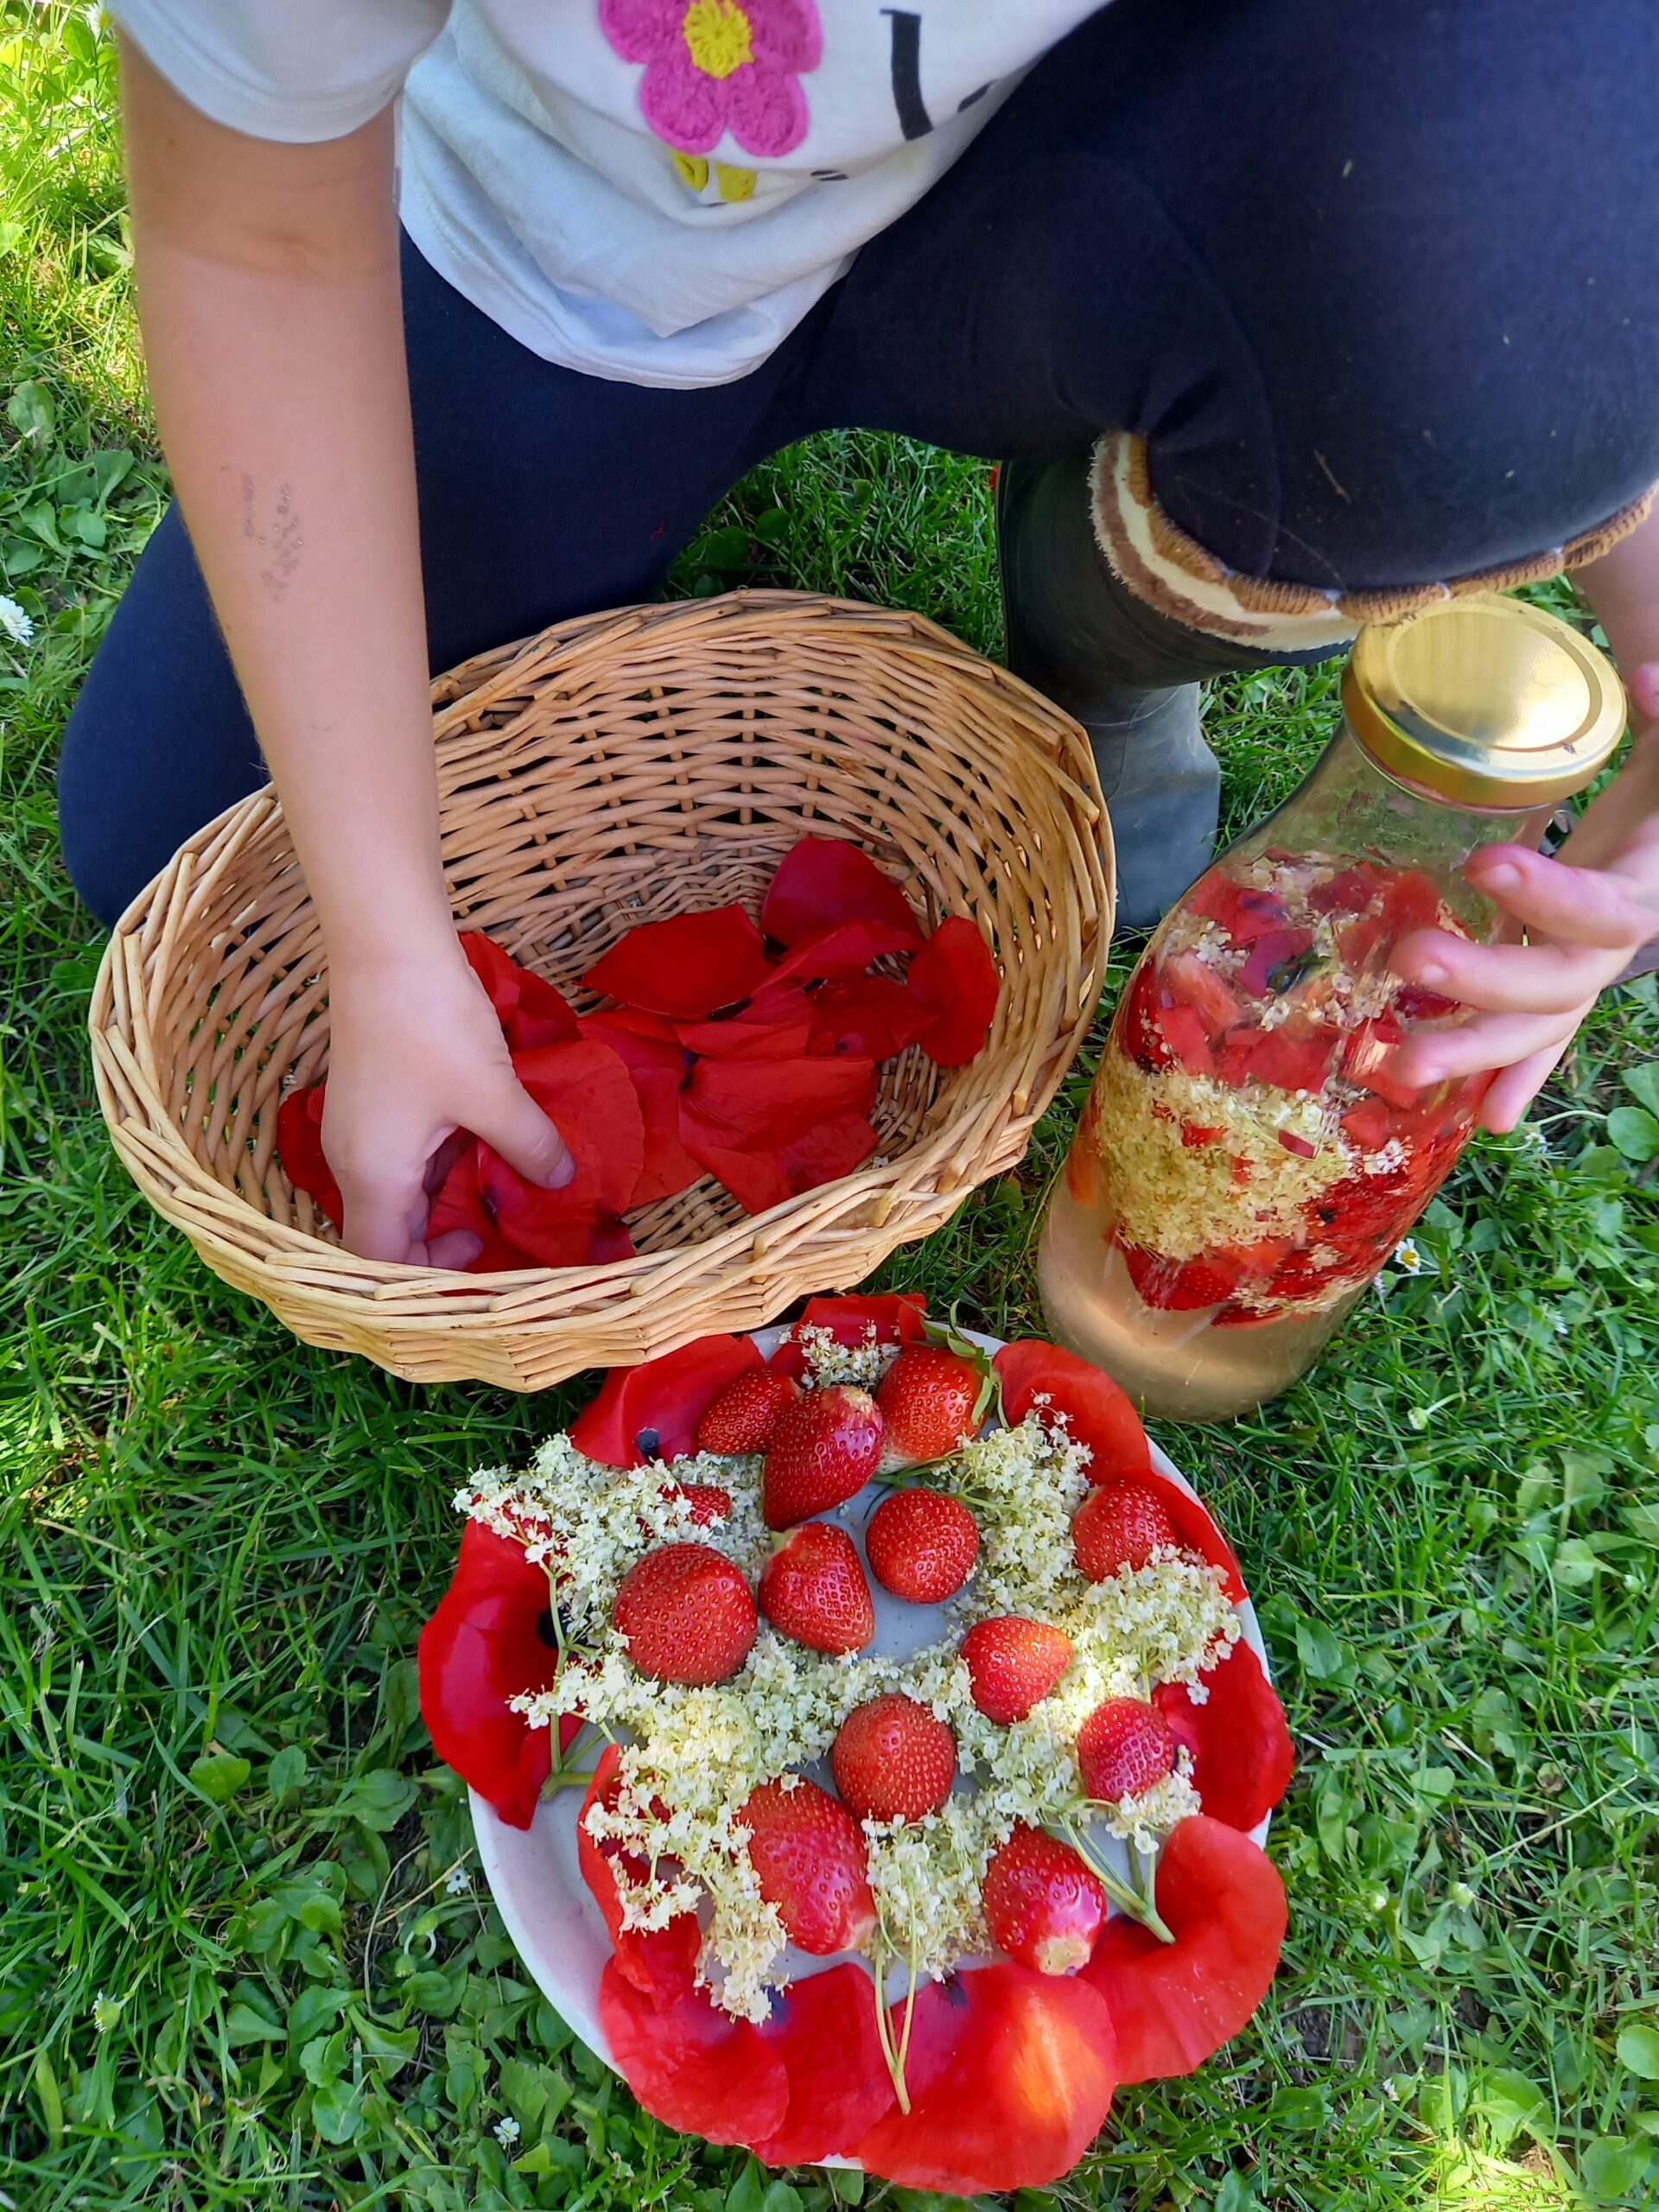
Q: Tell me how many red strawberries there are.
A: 13